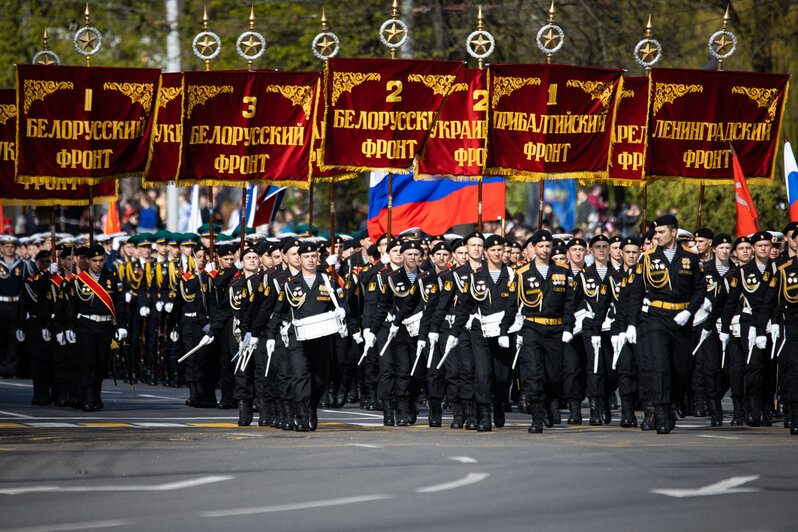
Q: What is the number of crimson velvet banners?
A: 10